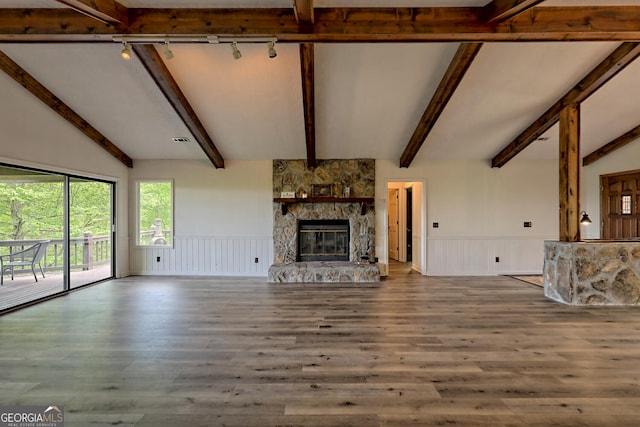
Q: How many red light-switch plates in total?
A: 0